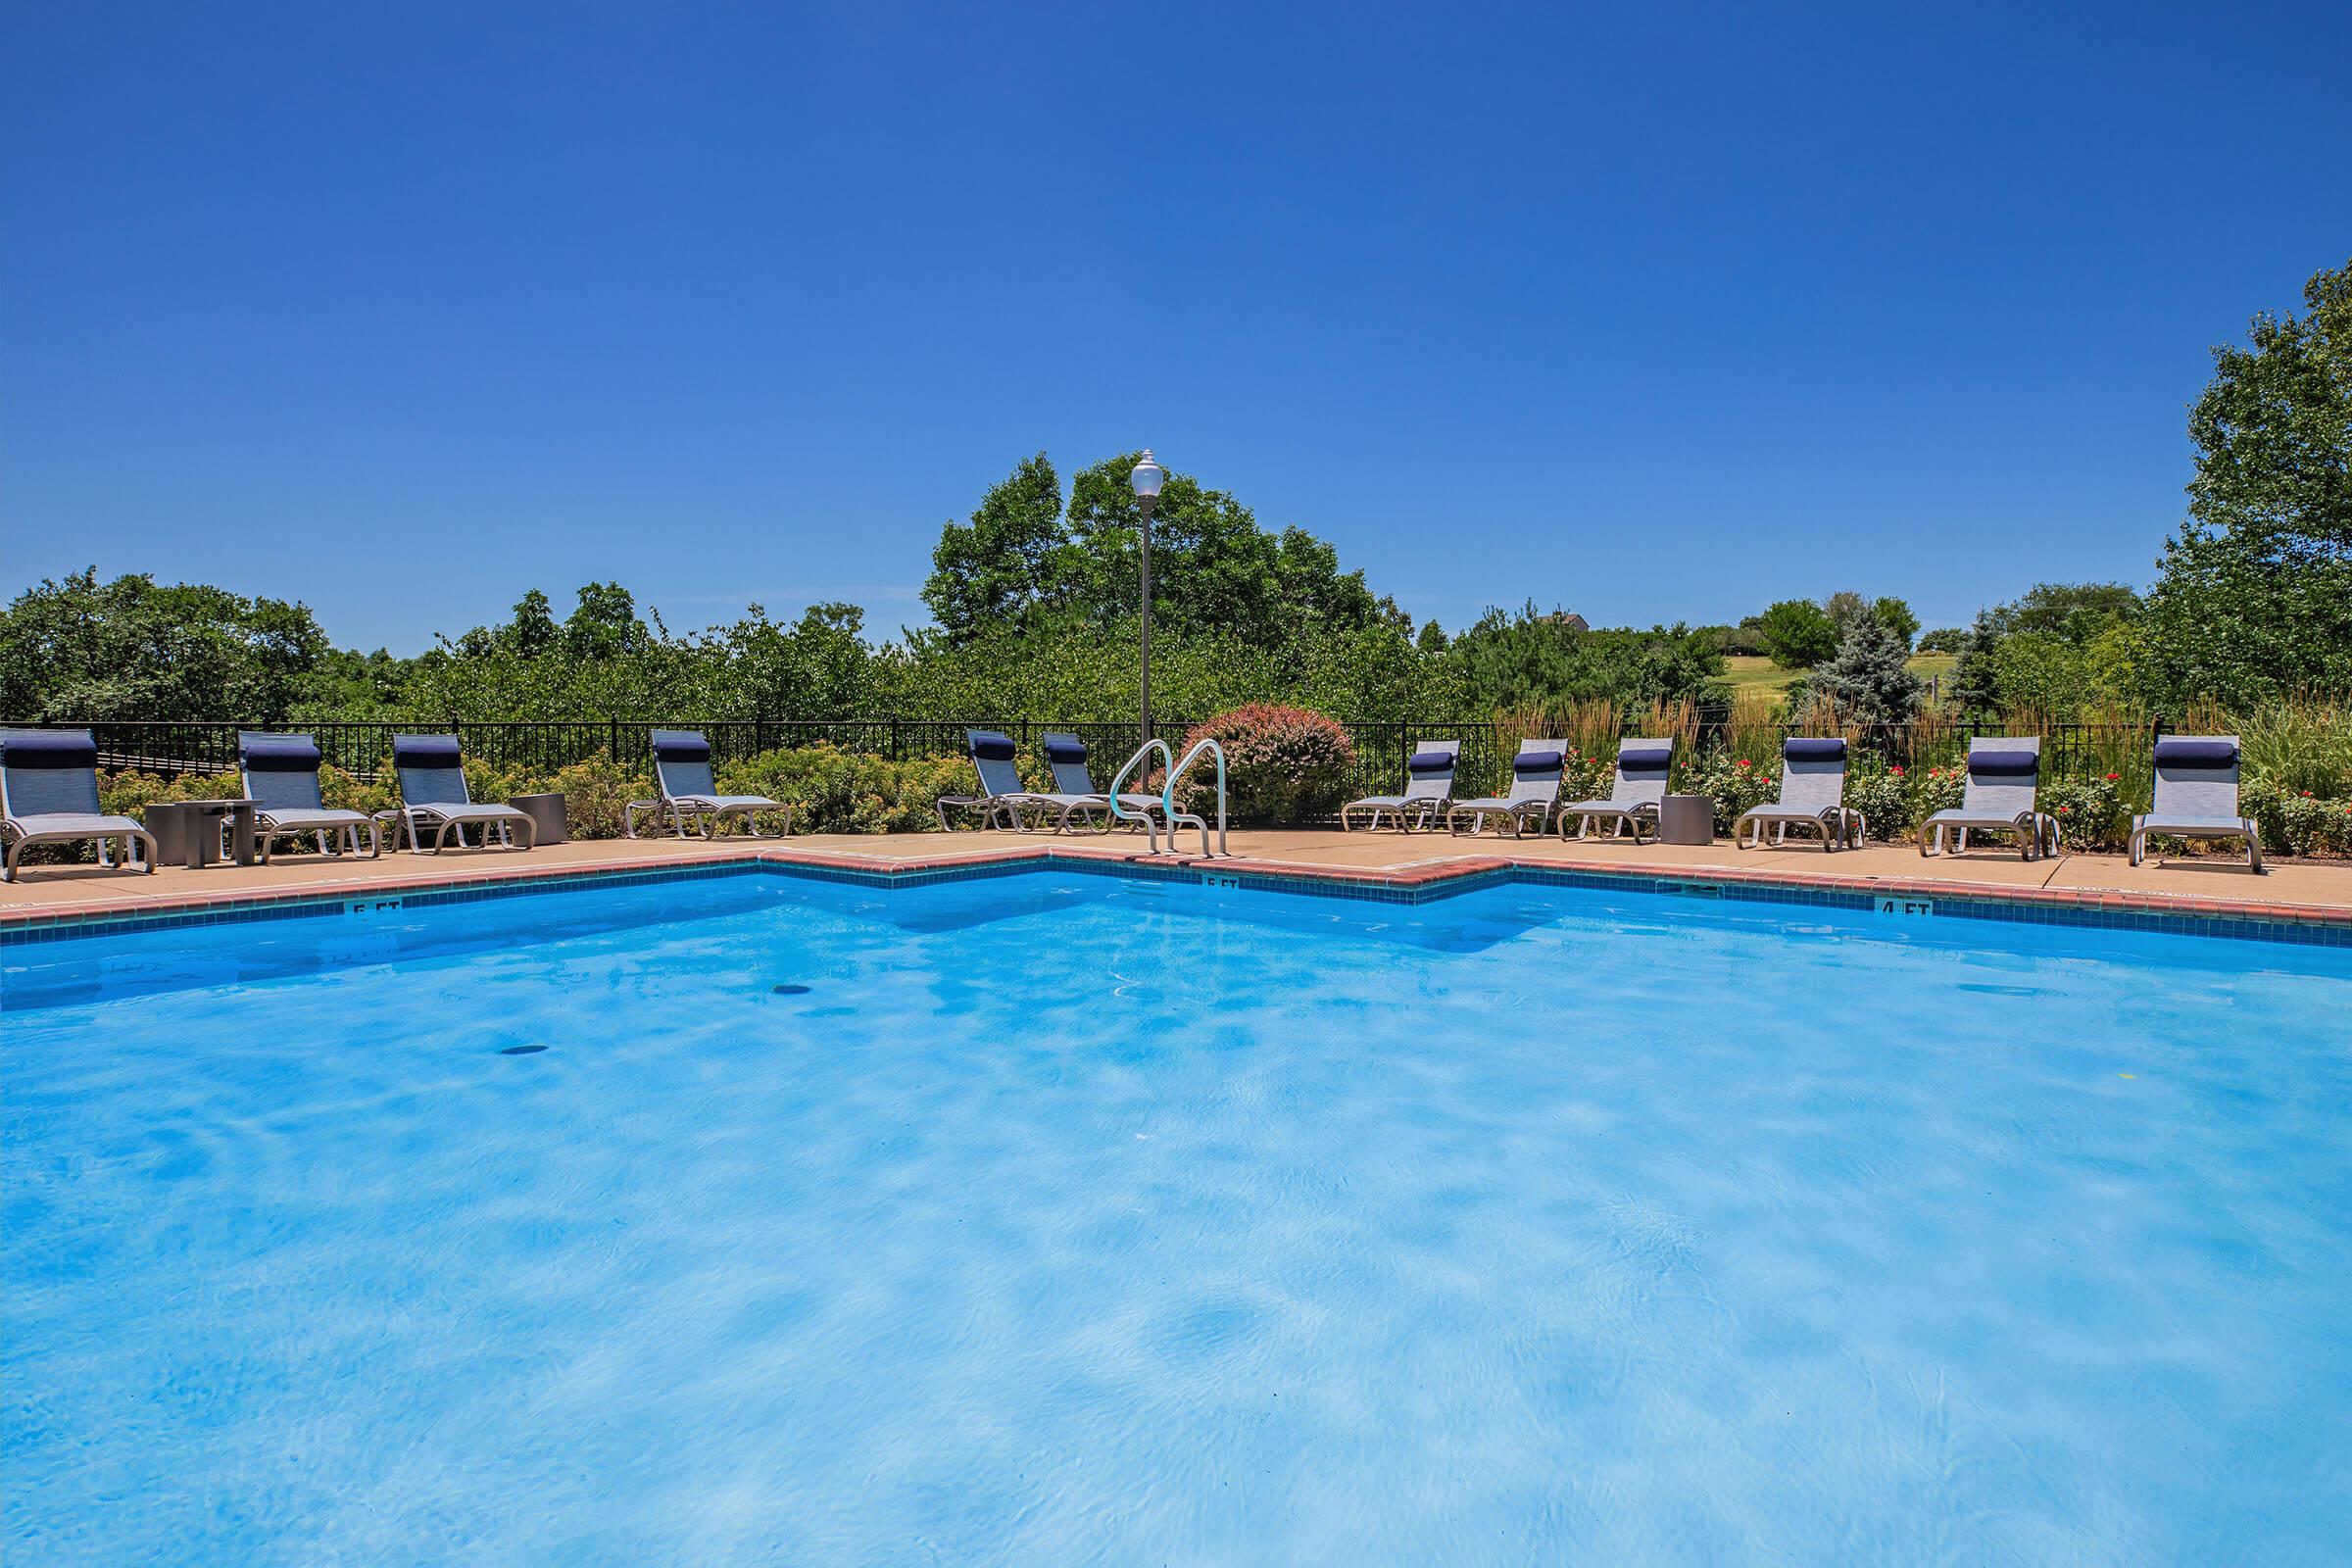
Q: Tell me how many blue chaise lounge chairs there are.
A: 12